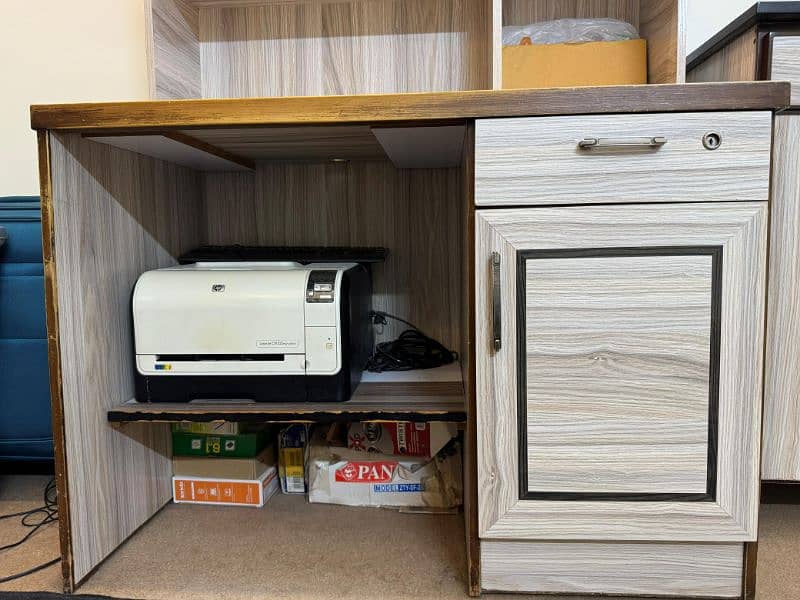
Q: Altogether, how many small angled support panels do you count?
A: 2